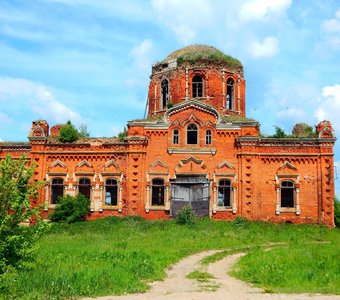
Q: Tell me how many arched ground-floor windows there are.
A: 6